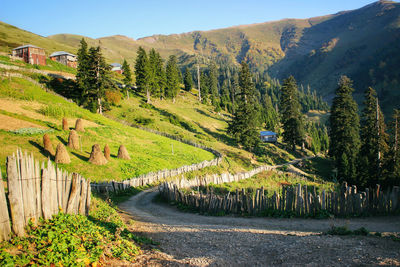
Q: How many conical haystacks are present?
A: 8